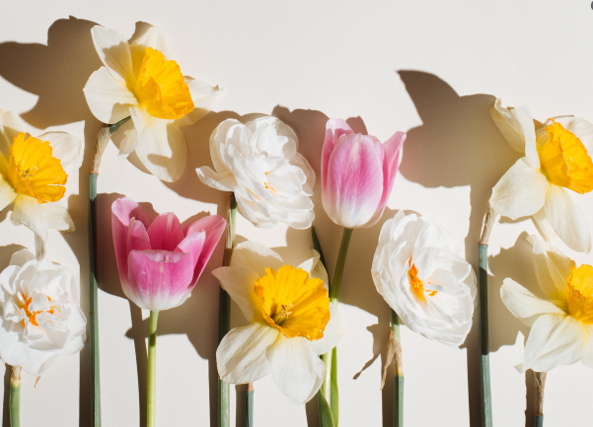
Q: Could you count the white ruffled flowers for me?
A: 3